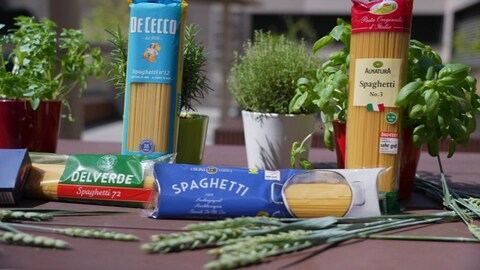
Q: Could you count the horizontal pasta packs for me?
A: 2